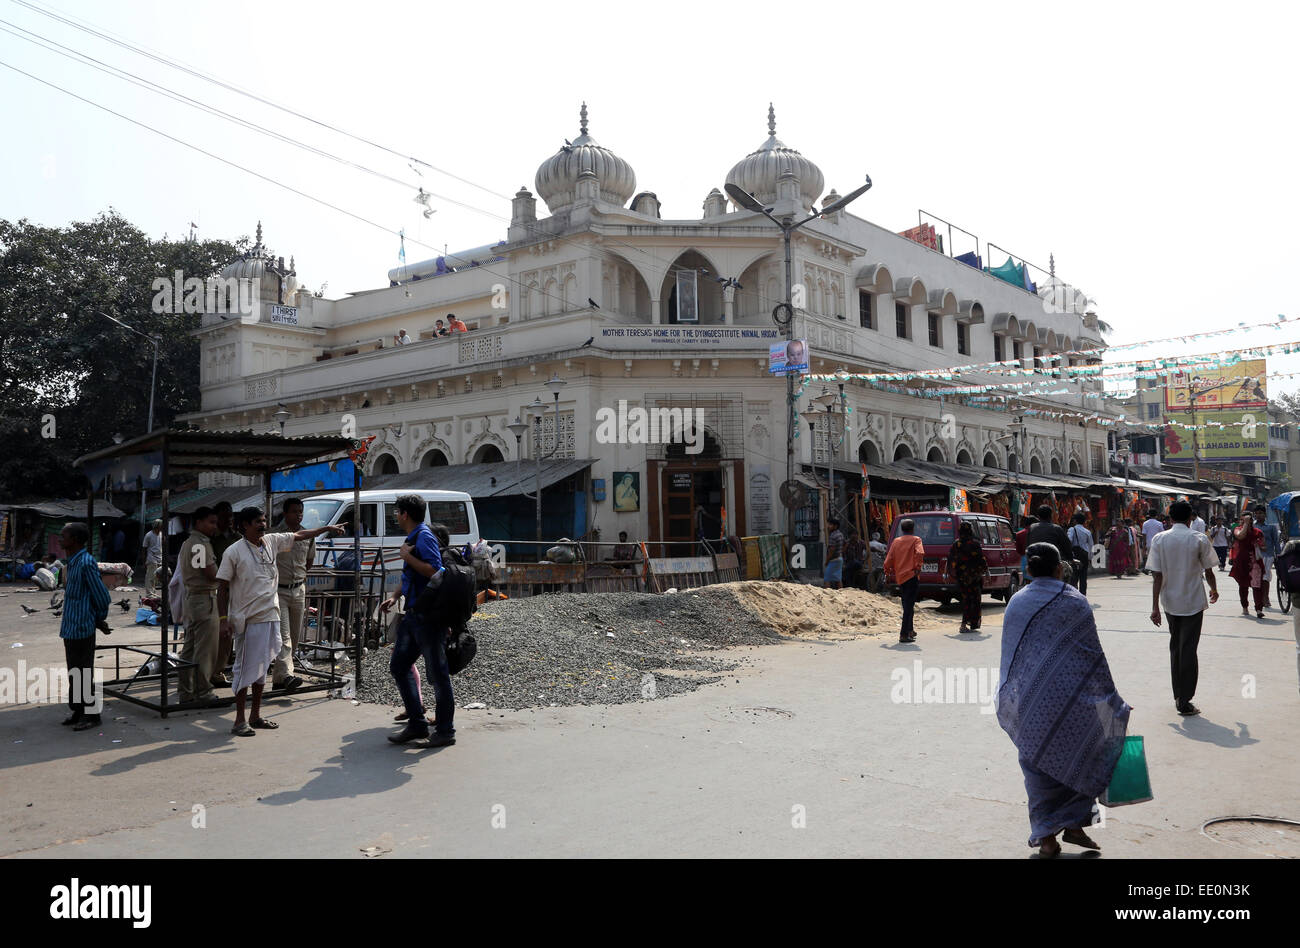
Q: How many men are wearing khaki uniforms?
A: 3